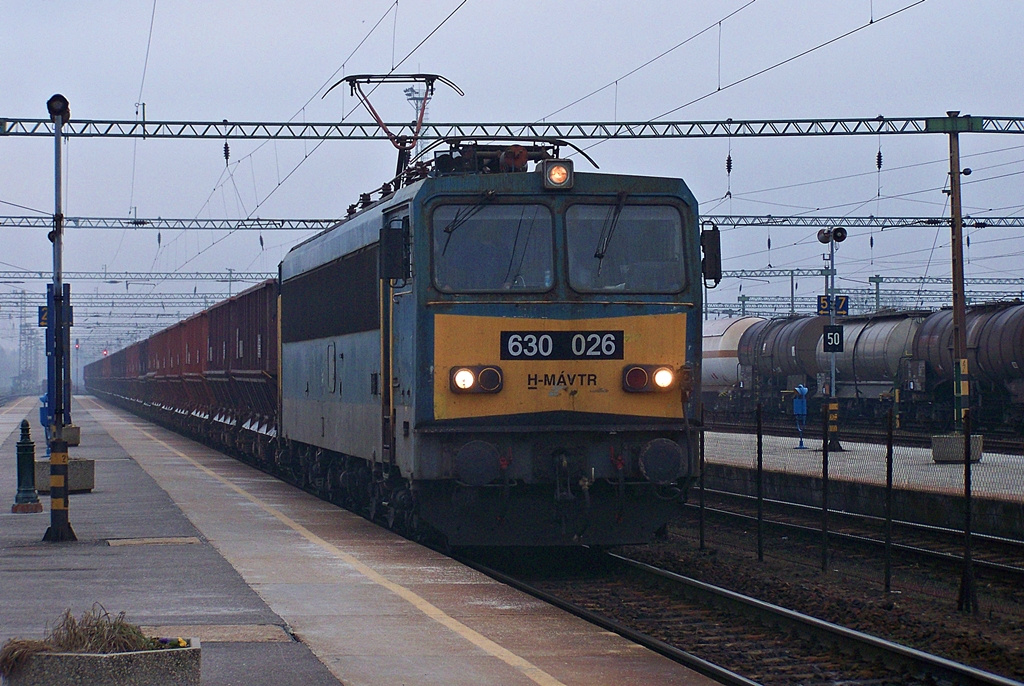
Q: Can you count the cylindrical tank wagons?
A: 4